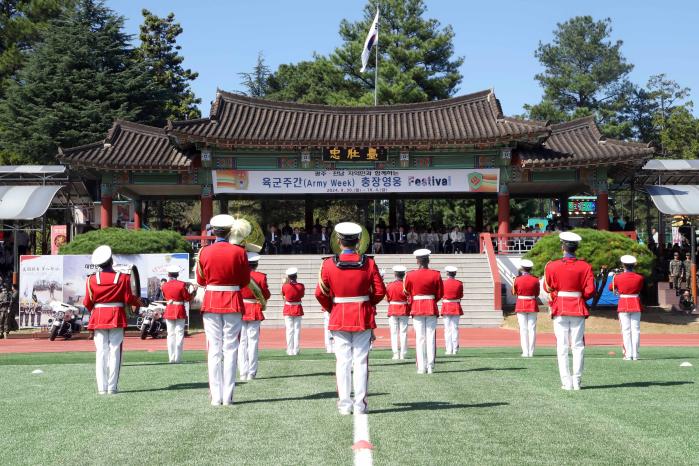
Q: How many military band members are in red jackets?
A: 12